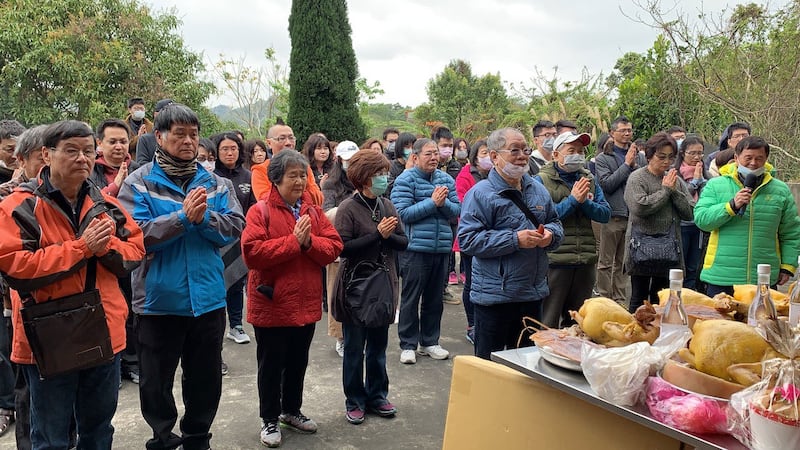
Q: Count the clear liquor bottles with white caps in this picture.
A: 3